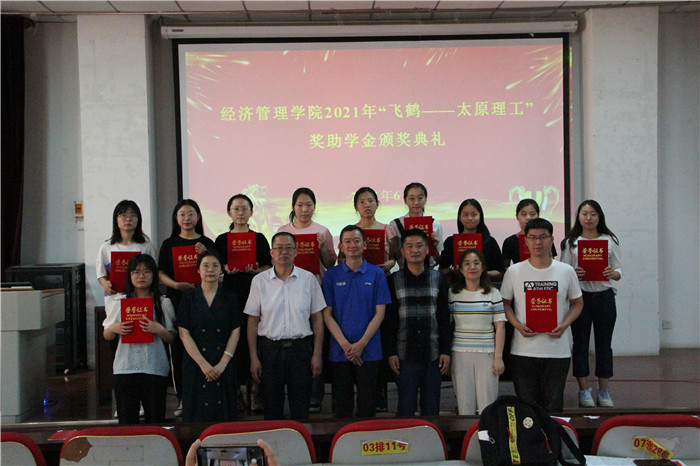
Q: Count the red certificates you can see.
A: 11